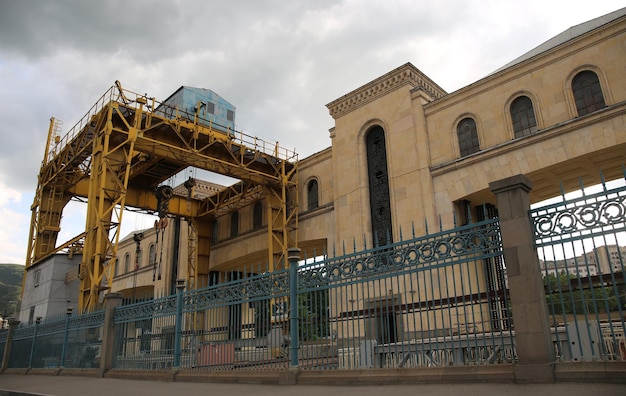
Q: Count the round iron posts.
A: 4